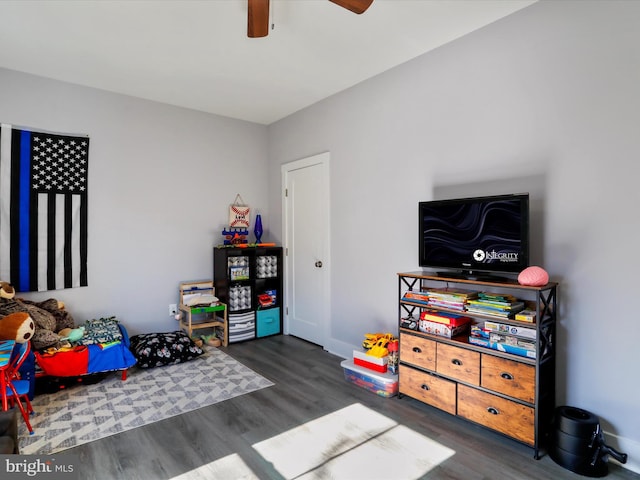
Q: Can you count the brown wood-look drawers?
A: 5